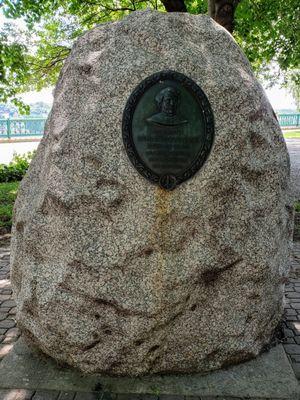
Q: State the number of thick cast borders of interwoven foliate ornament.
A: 1